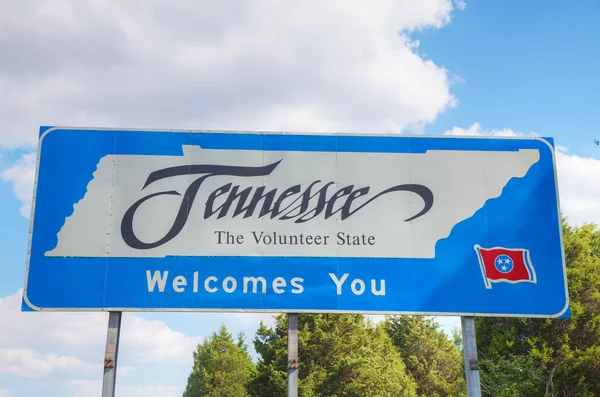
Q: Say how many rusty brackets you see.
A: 3